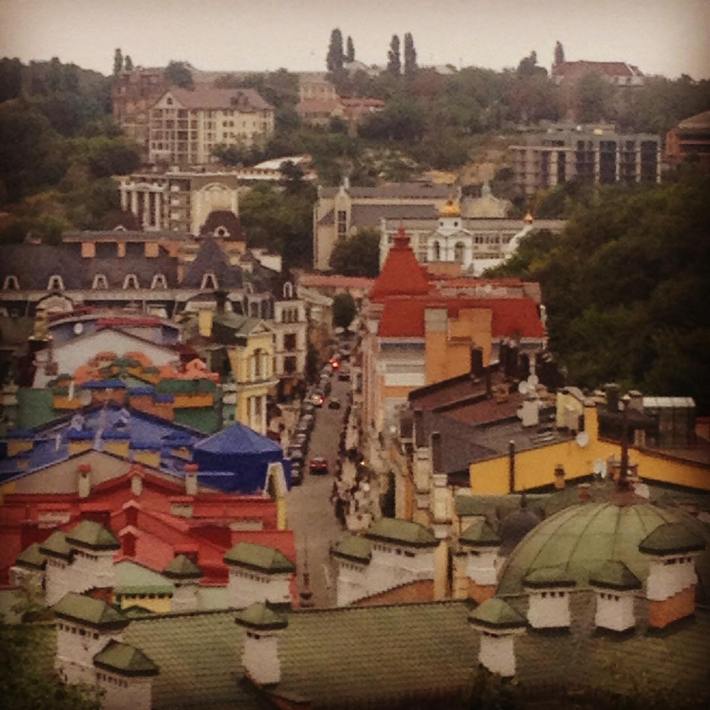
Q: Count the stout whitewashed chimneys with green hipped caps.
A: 15